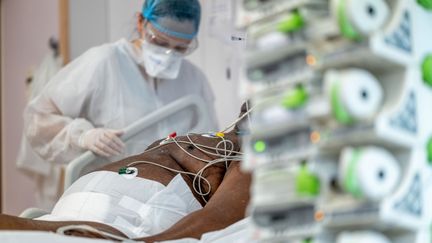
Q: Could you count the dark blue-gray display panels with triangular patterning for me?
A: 3